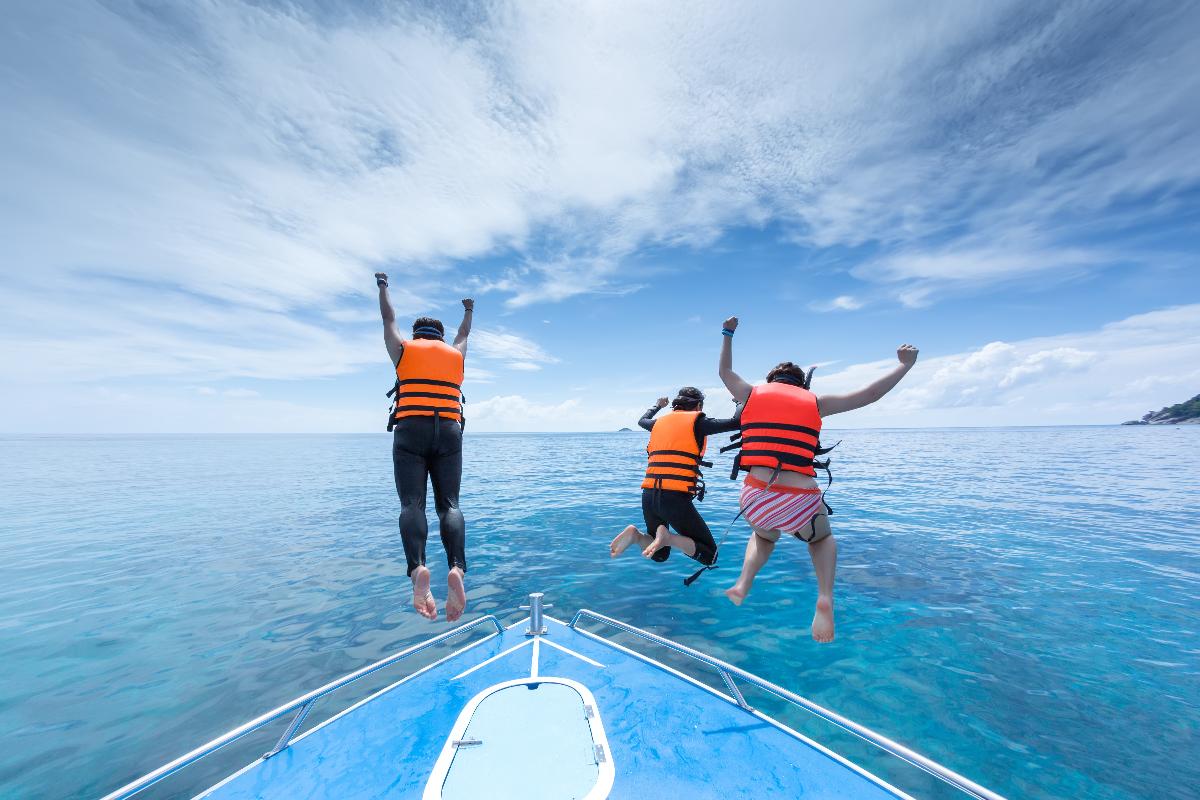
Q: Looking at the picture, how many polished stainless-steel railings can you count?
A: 2